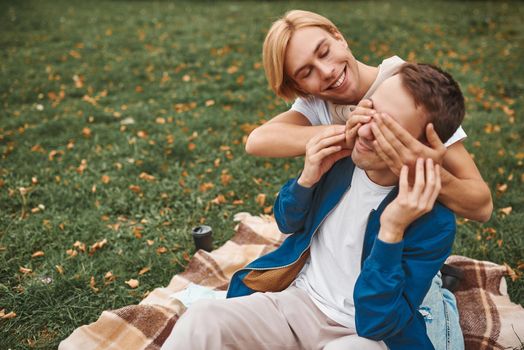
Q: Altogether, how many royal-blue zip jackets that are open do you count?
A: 1